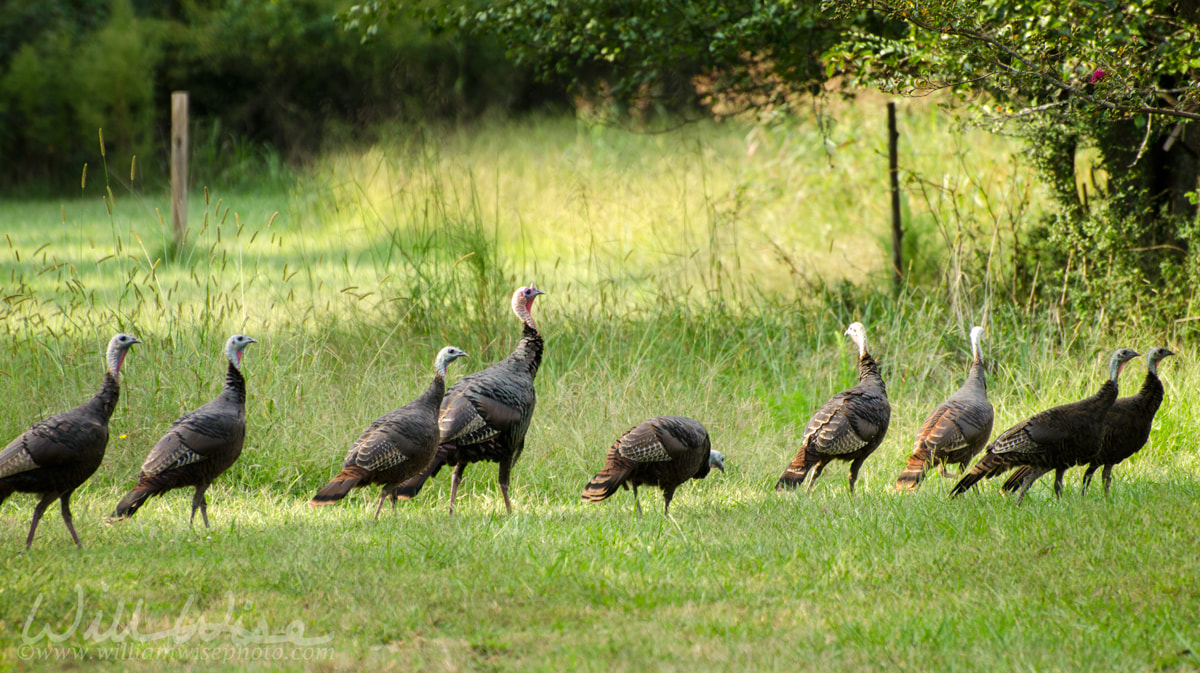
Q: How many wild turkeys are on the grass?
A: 9